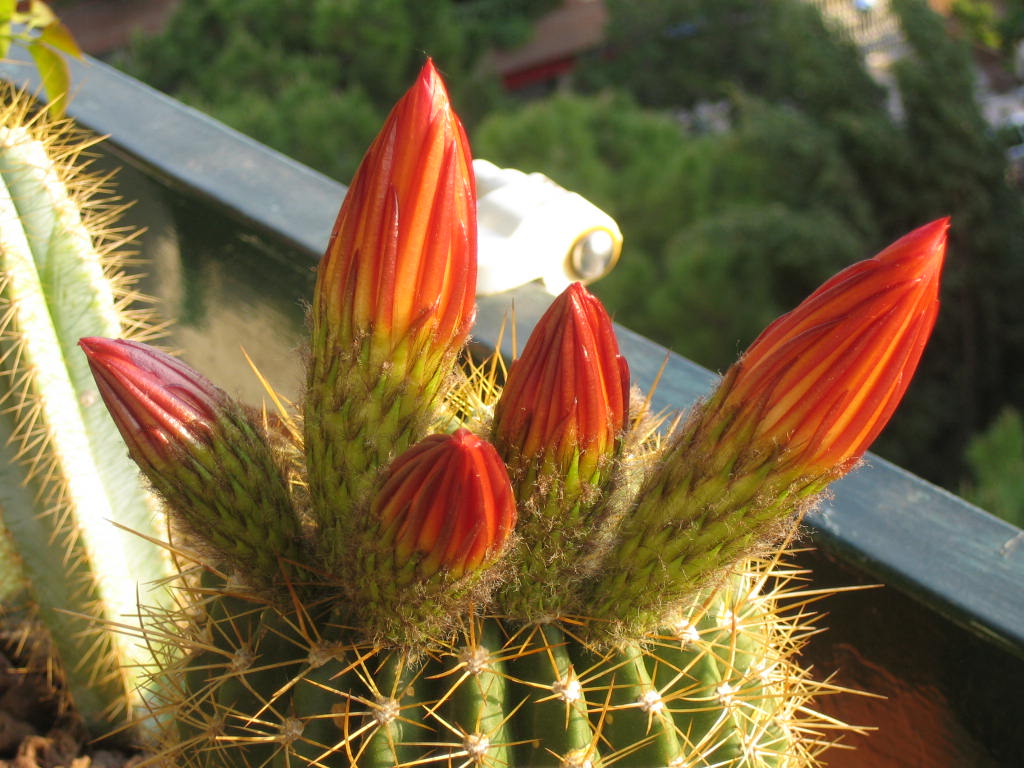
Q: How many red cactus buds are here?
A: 5